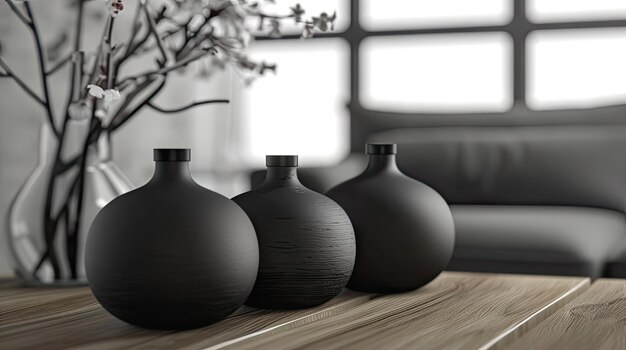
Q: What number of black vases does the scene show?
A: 3